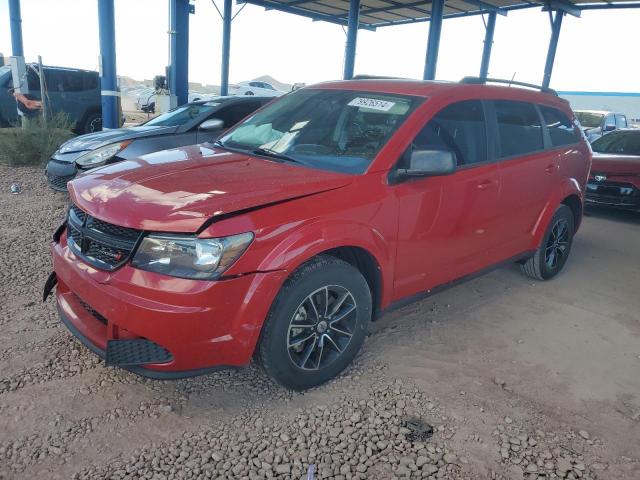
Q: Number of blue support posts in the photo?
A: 8